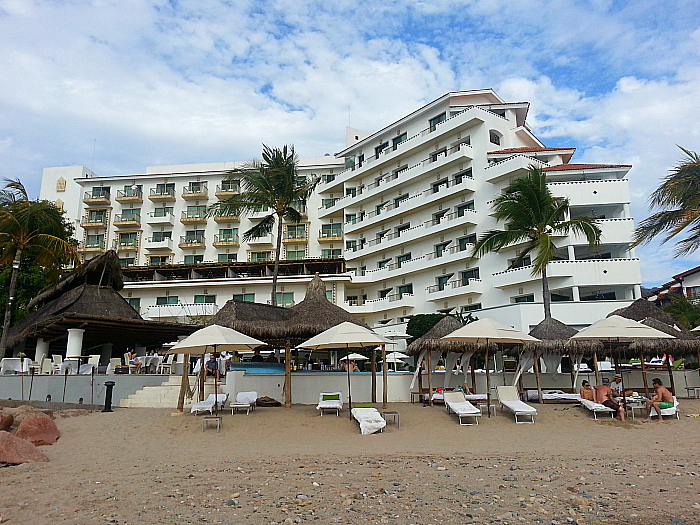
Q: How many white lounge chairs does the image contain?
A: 8